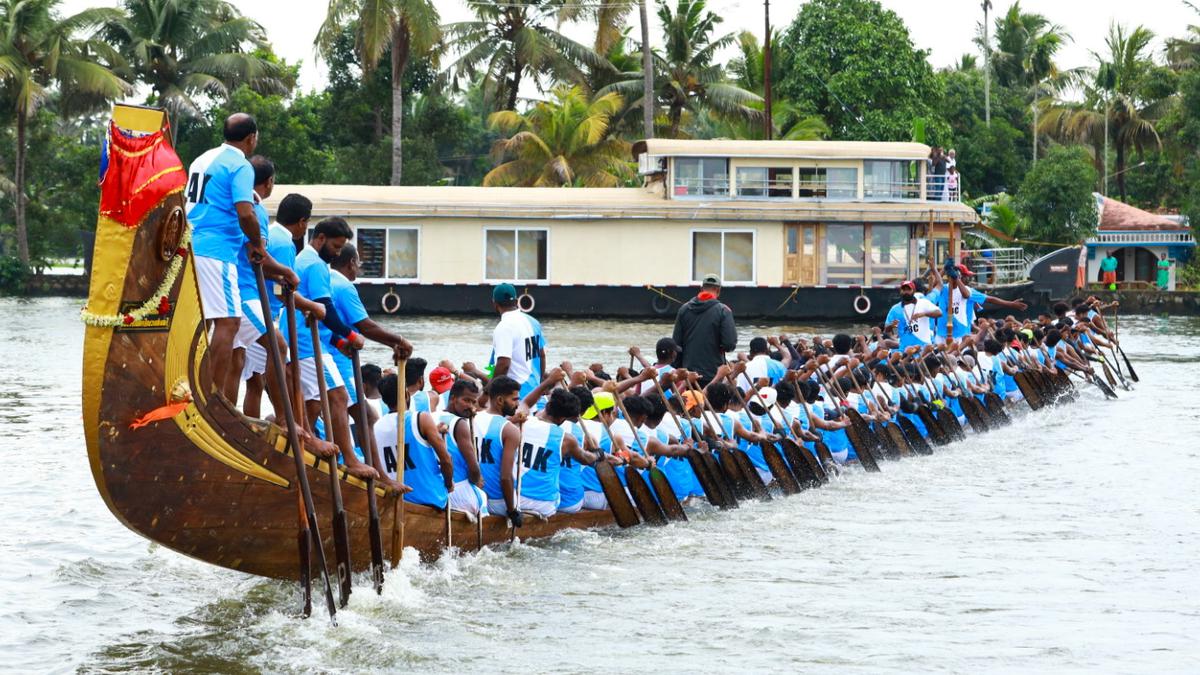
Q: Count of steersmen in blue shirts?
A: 5